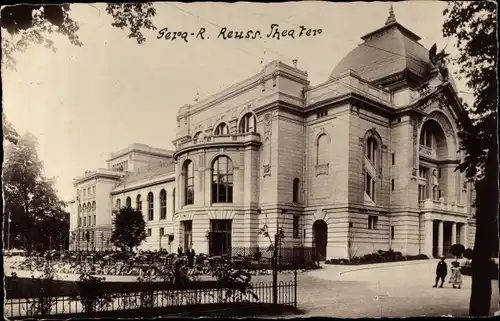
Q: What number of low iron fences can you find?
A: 1